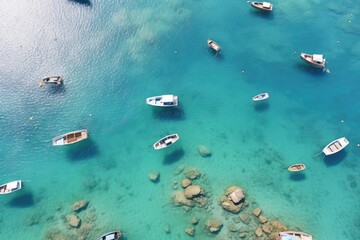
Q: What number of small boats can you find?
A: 13